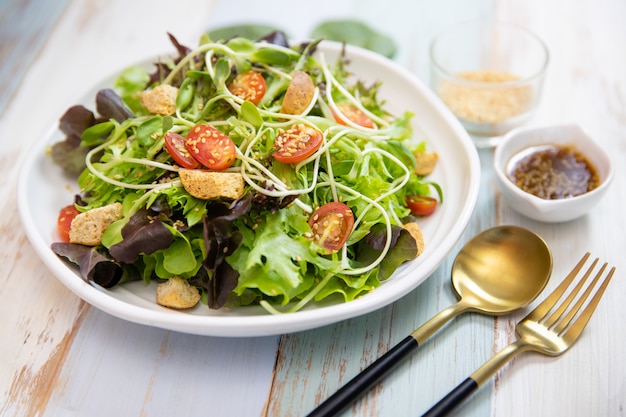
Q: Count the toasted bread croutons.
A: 7